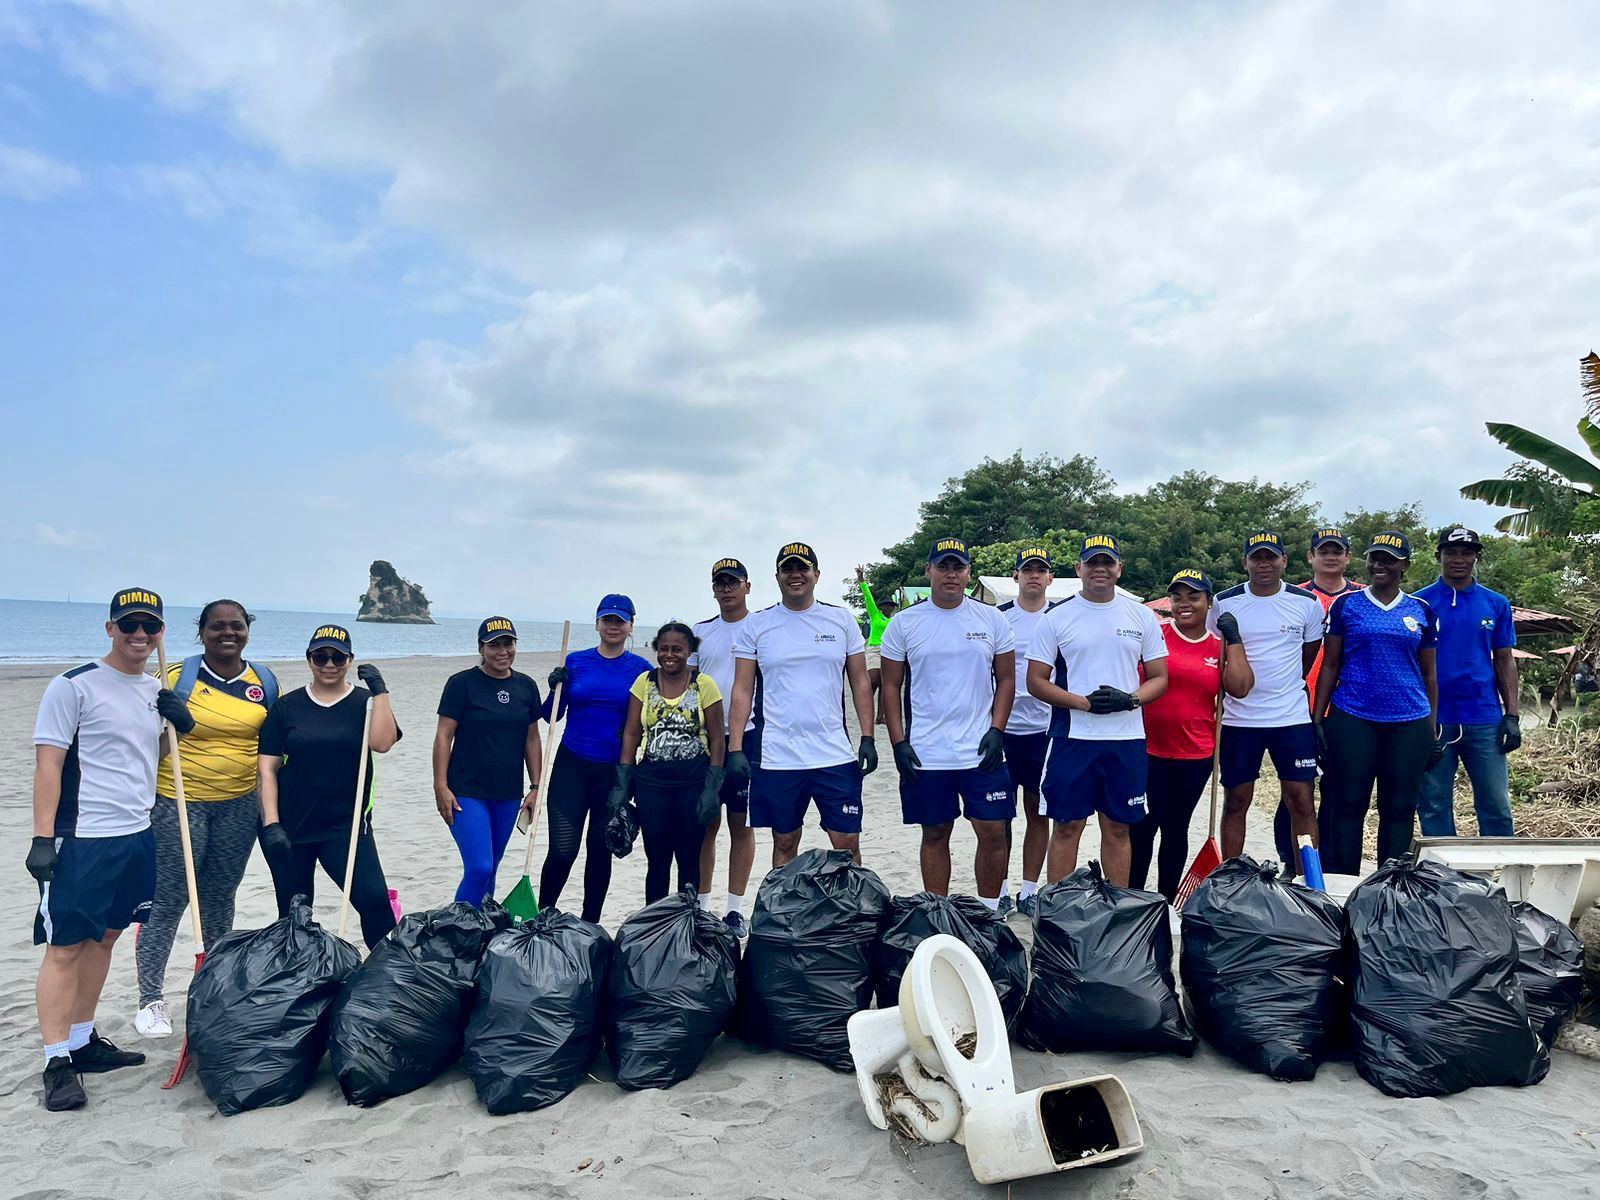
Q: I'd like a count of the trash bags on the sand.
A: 10